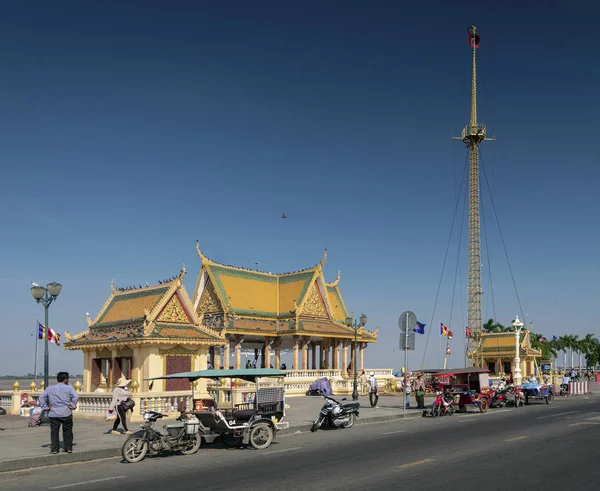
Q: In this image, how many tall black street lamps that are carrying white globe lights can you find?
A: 2